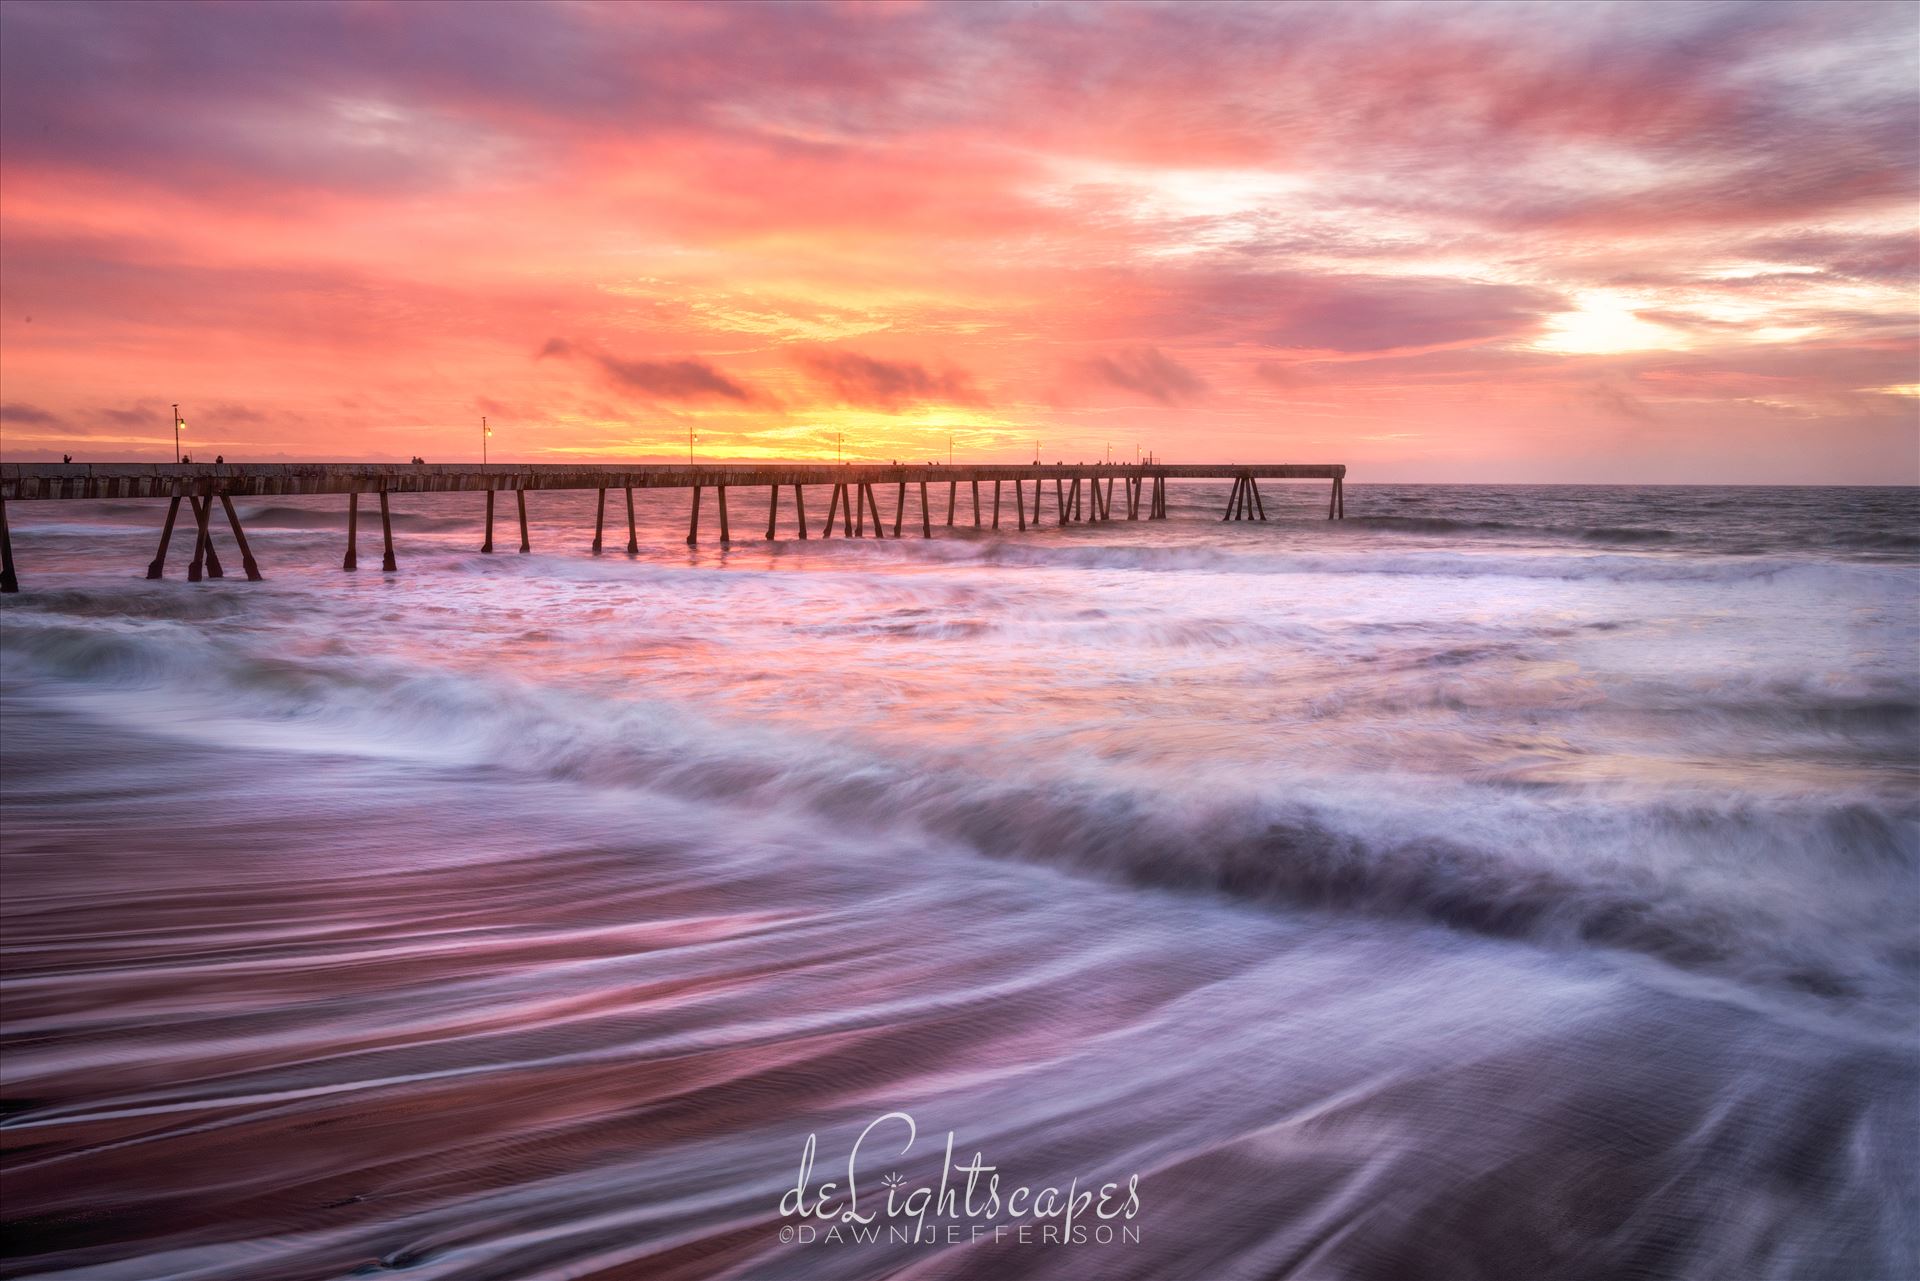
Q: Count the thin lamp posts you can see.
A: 8